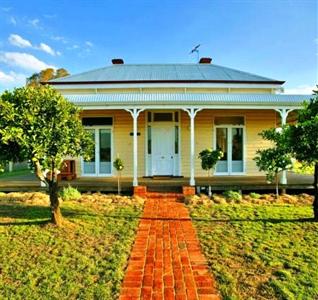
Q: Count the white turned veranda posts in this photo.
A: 3